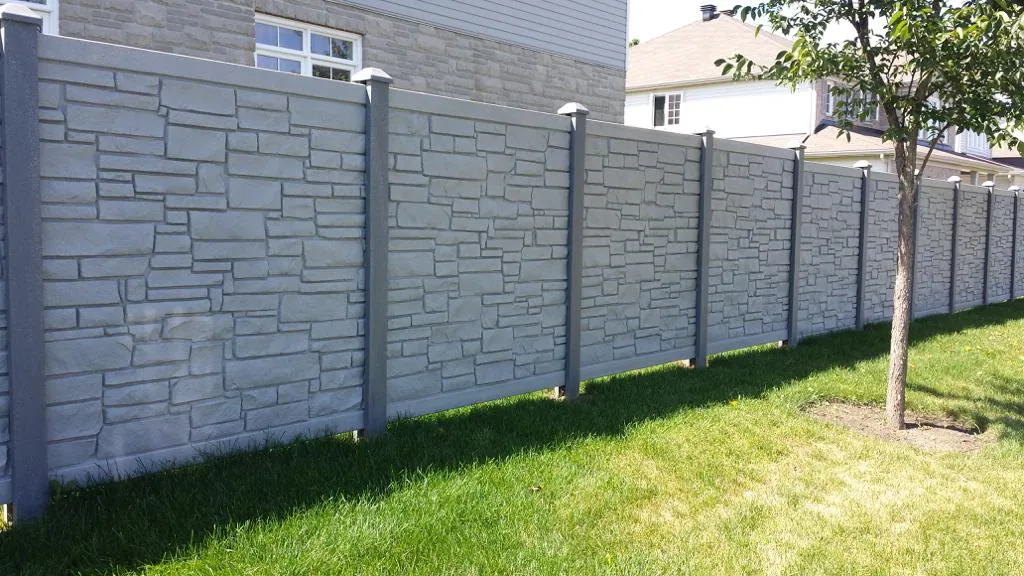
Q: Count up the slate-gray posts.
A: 10